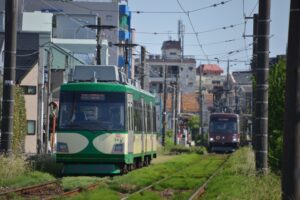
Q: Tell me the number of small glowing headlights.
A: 2